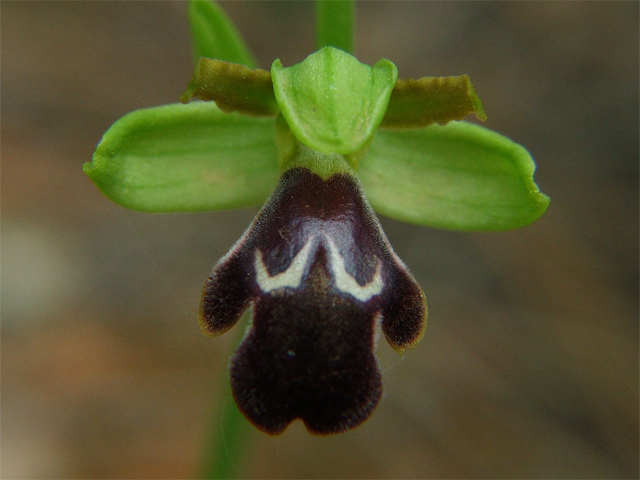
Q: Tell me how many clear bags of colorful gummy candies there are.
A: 0